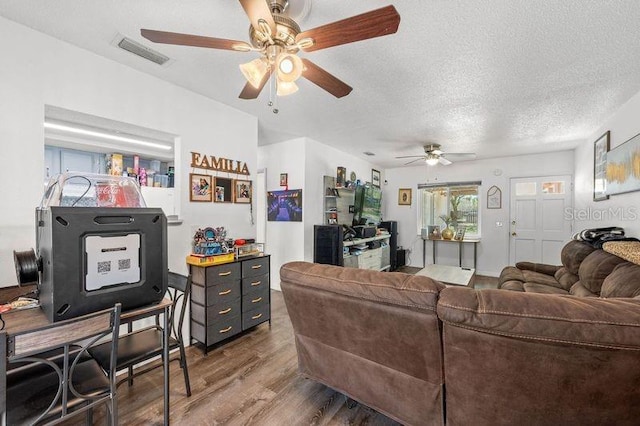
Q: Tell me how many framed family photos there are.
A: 3